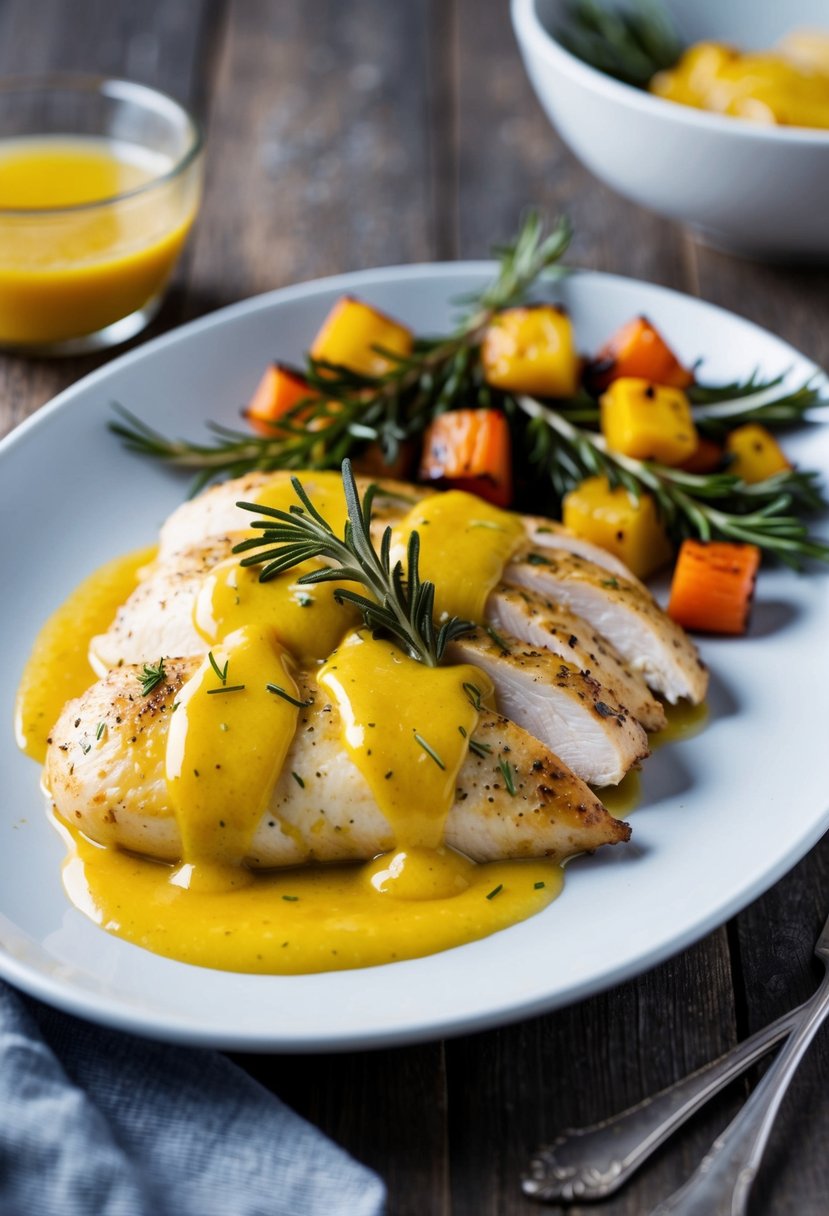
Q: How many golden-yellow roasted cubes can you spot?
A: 5